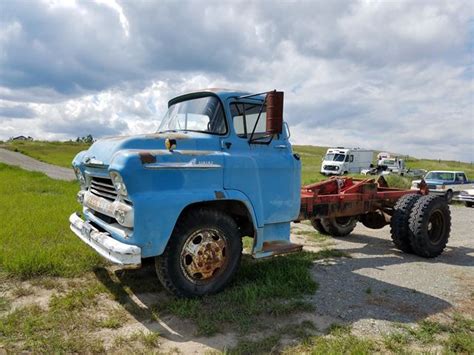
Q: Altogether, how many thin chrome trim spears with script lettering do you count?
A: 1